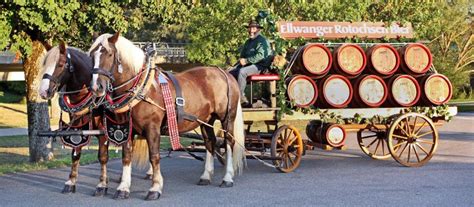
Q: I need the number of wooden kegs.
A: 10